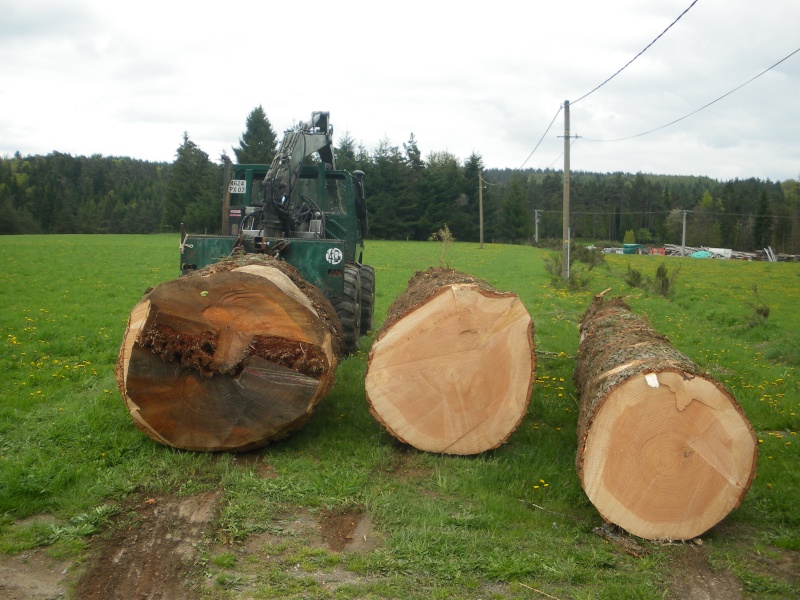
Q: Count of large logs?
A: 3